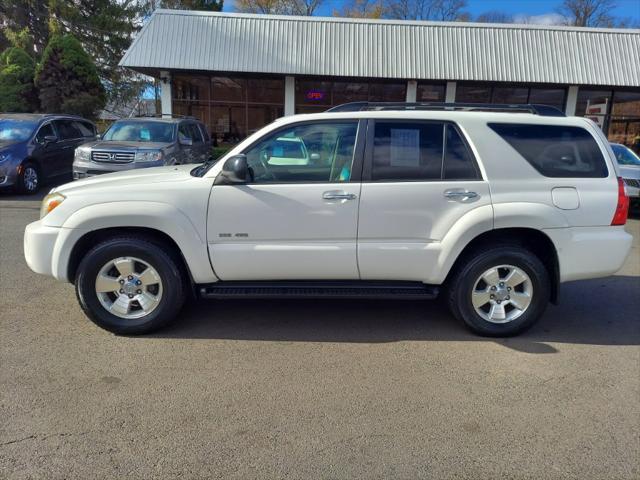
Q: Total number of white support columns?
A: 5